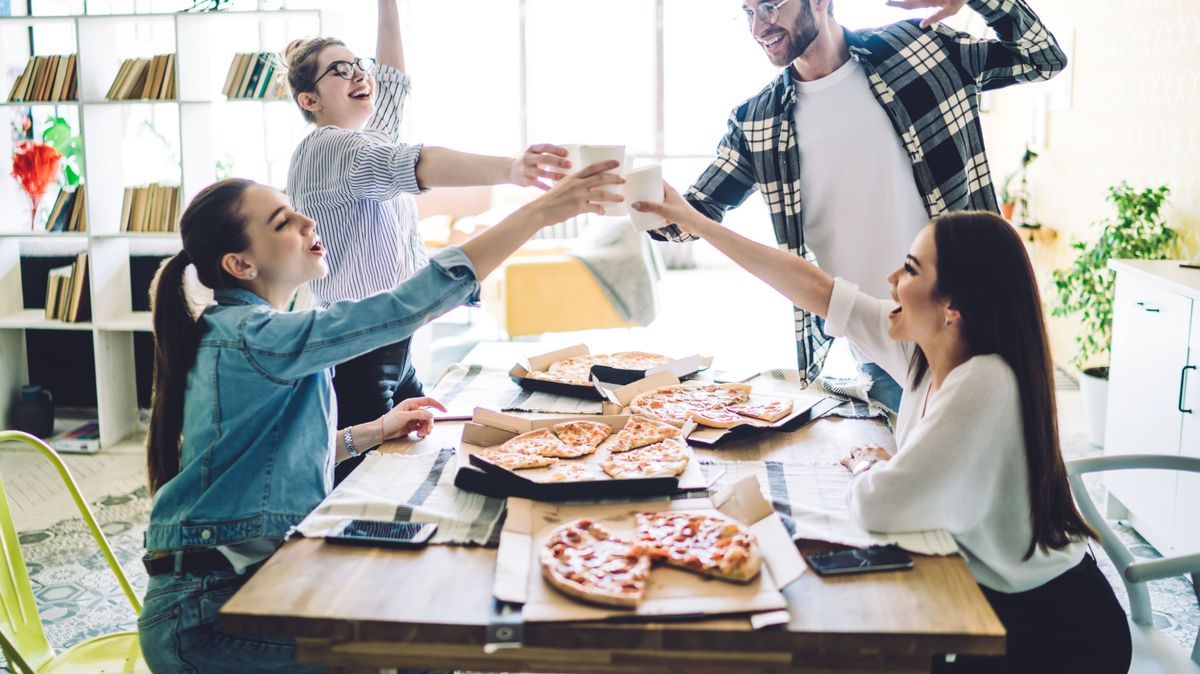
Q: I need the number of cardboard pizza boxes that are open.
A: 4